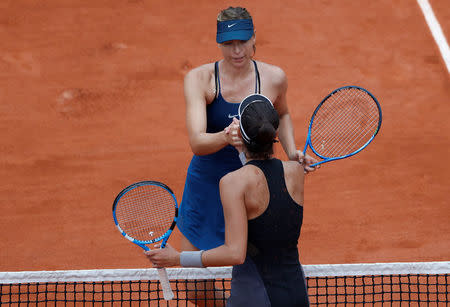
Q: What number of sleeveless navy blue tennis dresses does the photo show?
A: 1